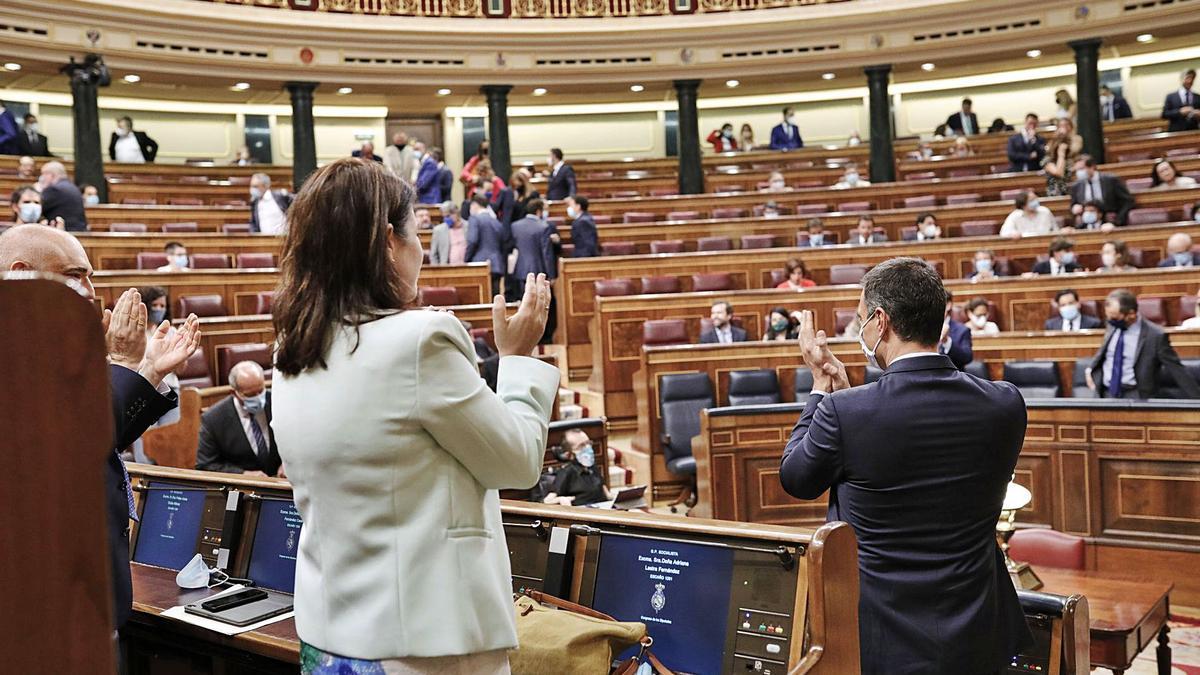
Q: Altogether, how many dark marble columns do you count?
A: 6